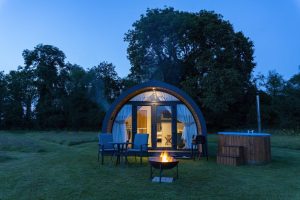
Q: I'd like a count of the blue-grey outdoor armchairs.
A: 2